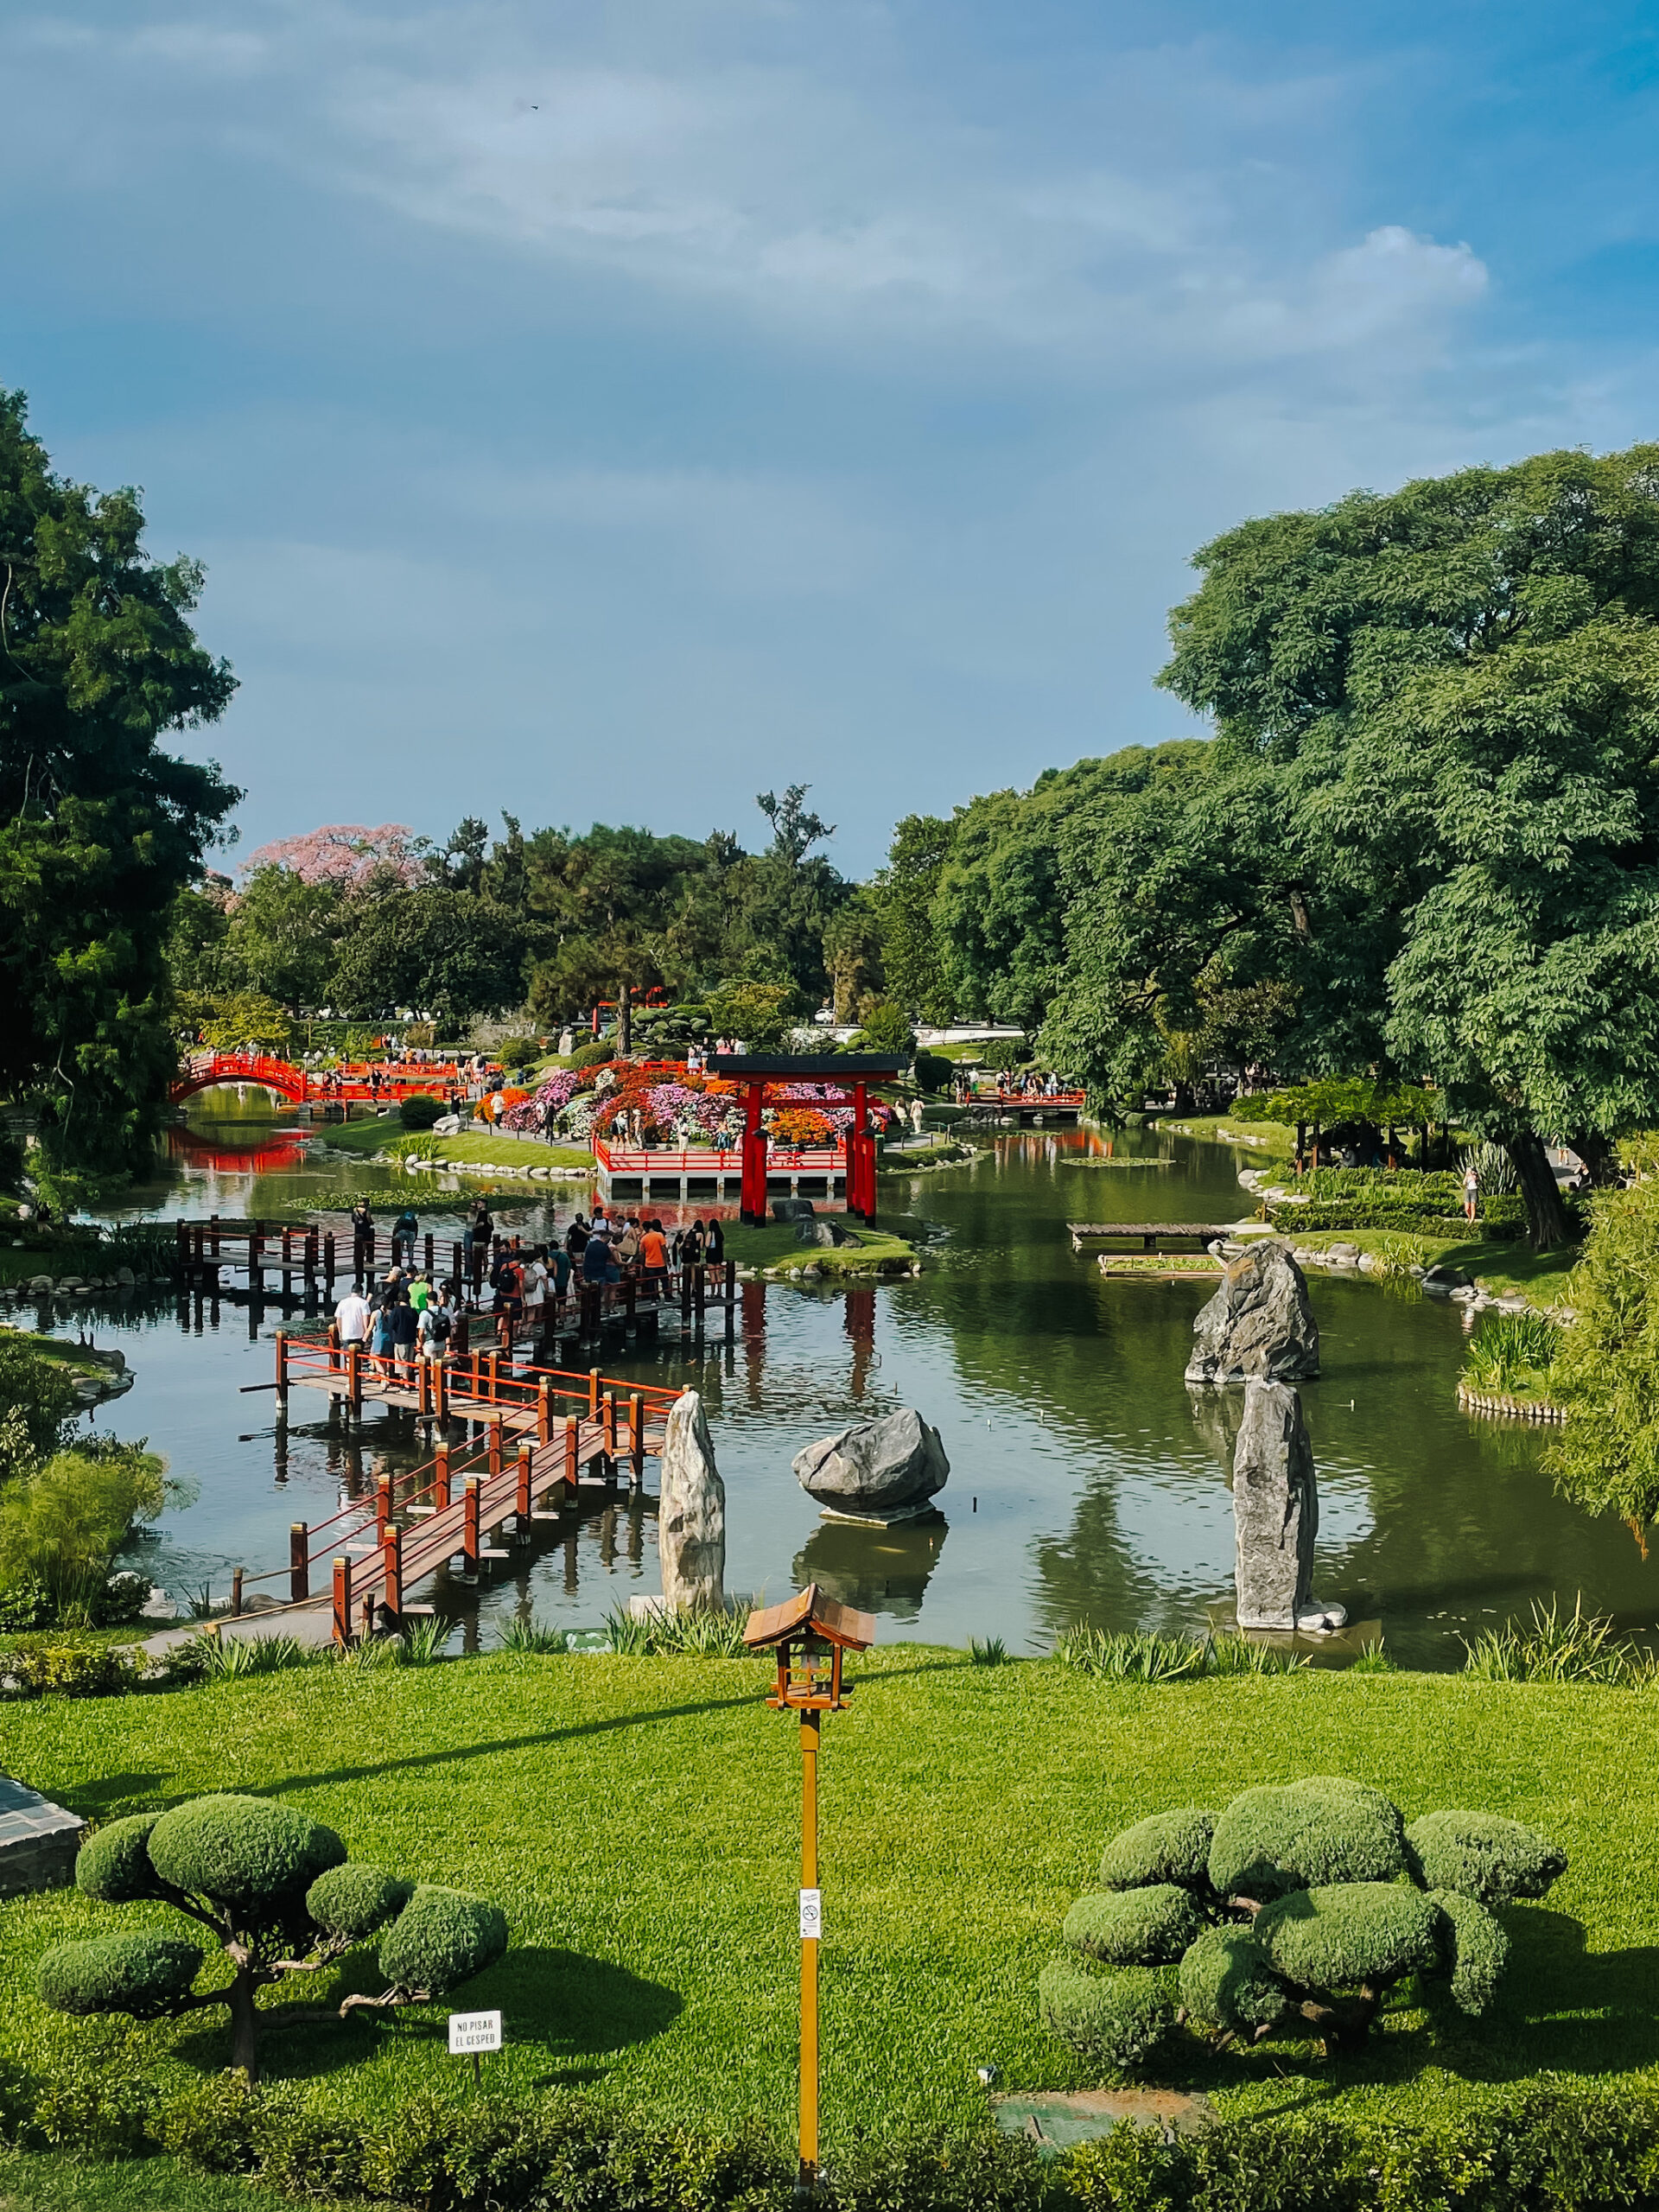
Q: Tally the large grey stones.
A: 4